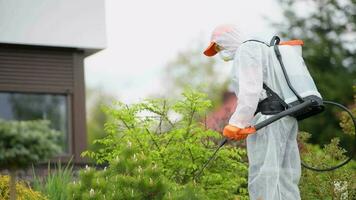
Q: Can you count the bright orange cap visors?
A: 1